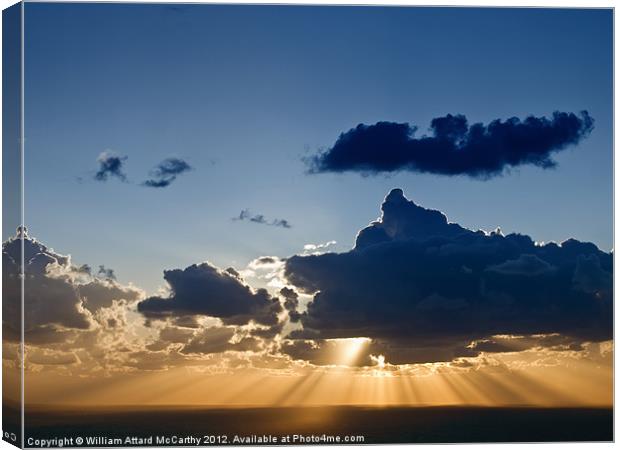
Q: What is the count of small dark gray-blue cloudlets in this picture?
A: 3